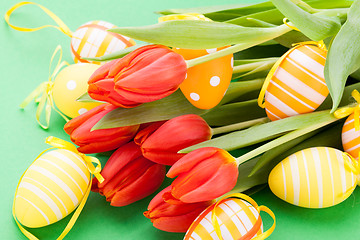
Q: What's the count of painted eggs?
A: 8